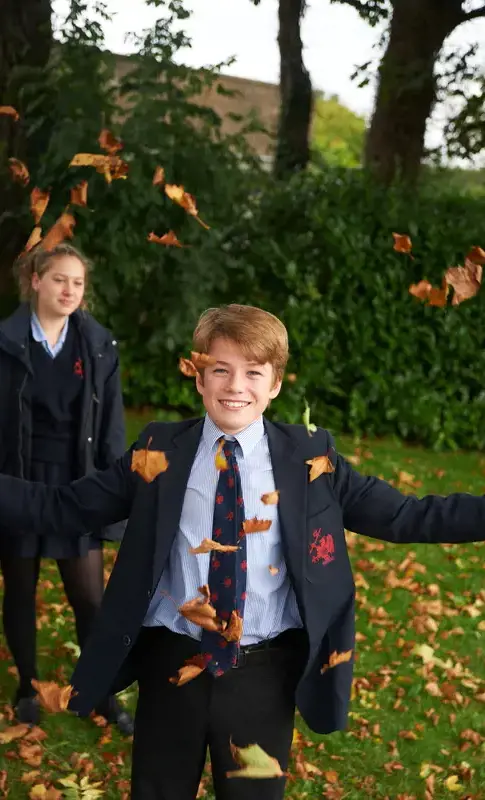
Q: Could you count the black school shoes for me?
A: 2